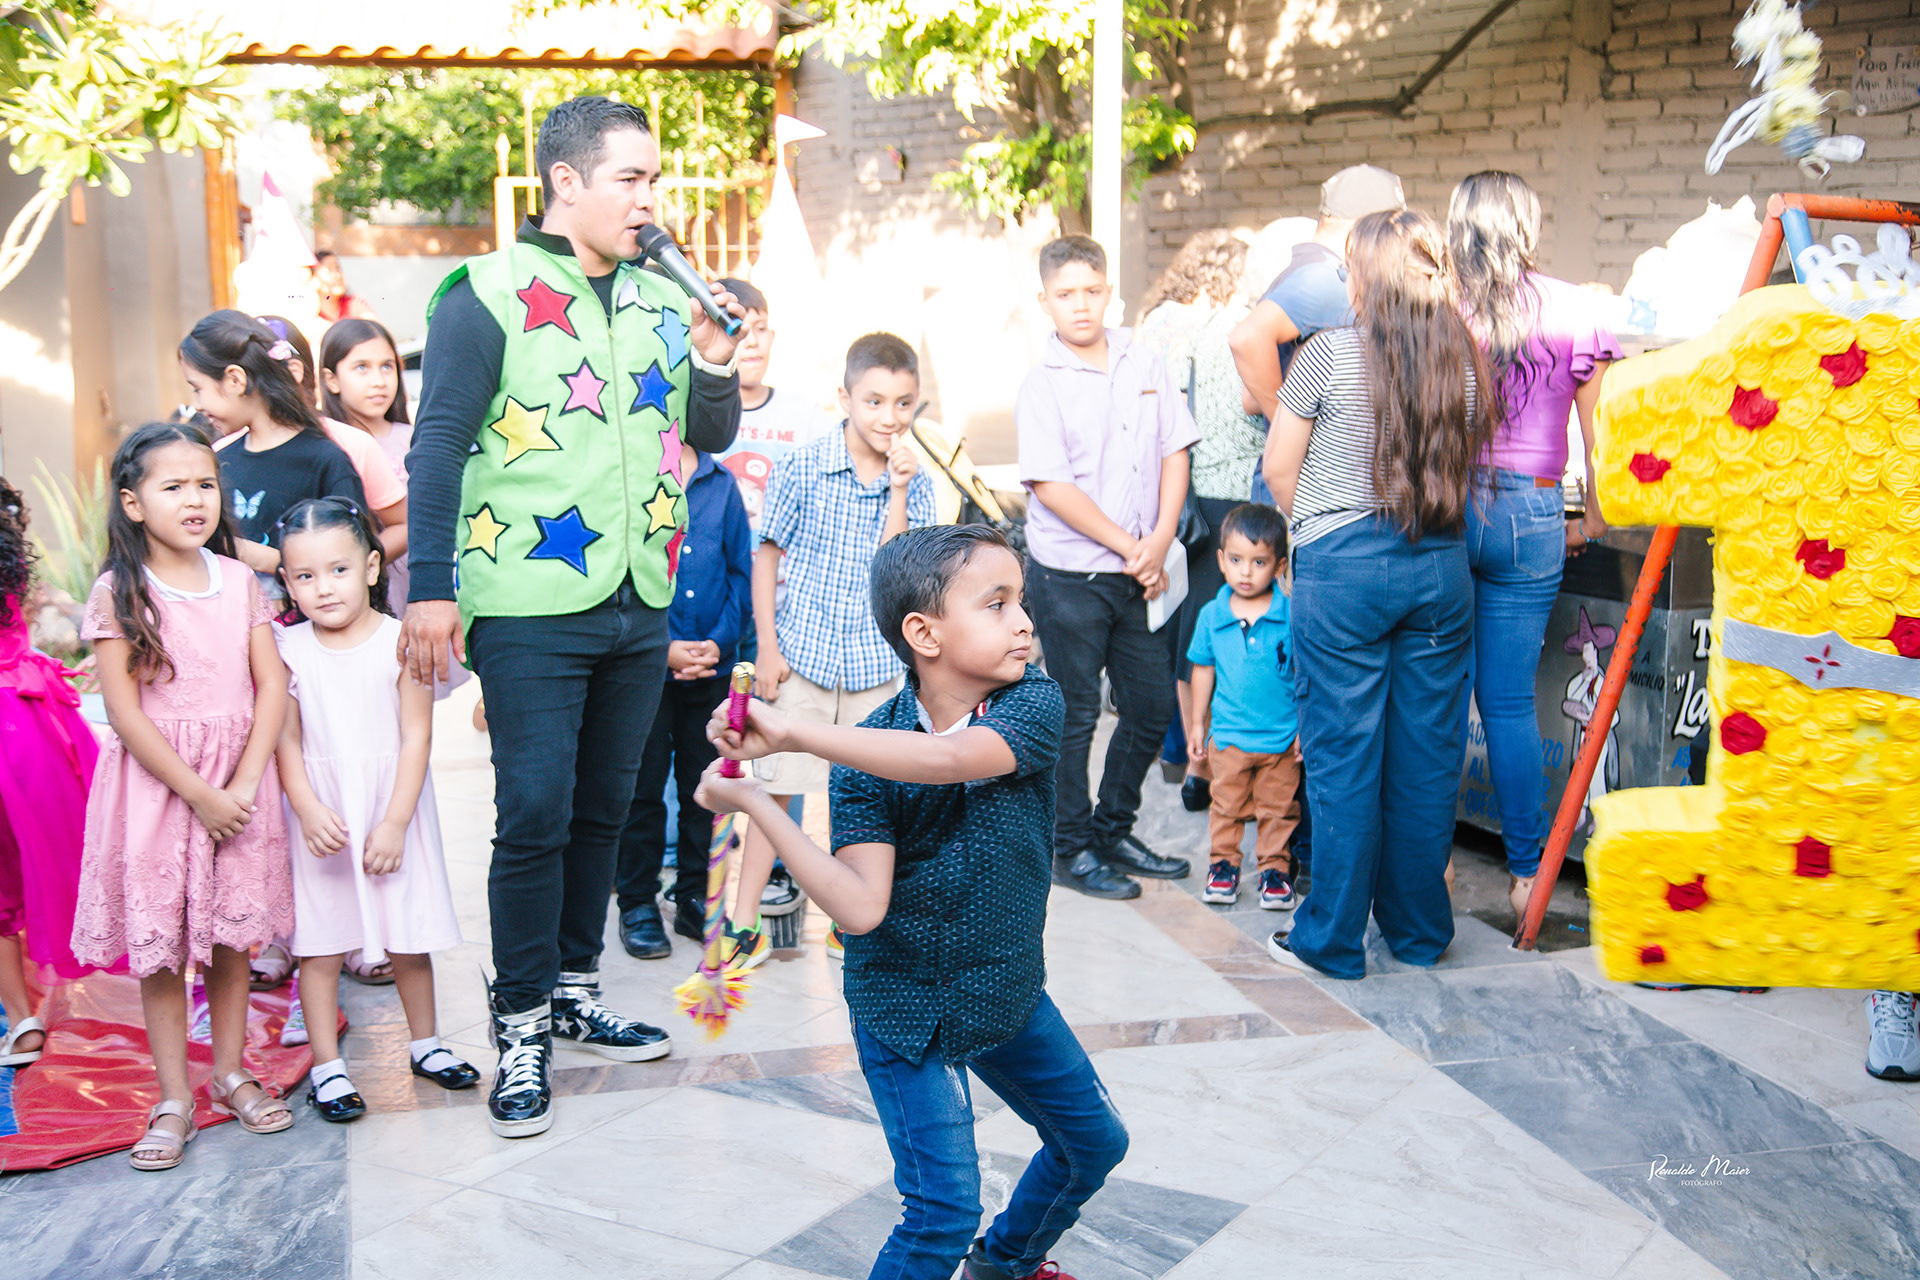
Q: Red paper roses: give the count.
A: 9